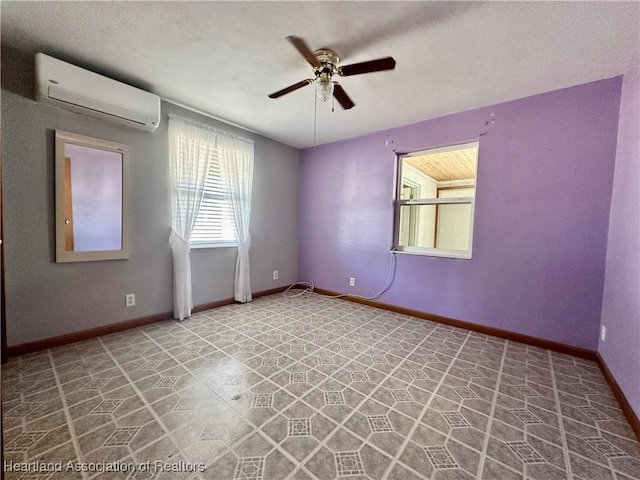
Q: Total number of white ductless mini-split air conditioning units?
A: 1